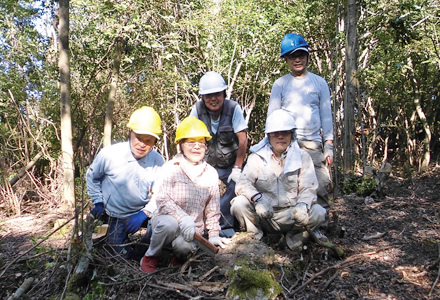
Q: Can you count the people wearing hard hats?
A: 5